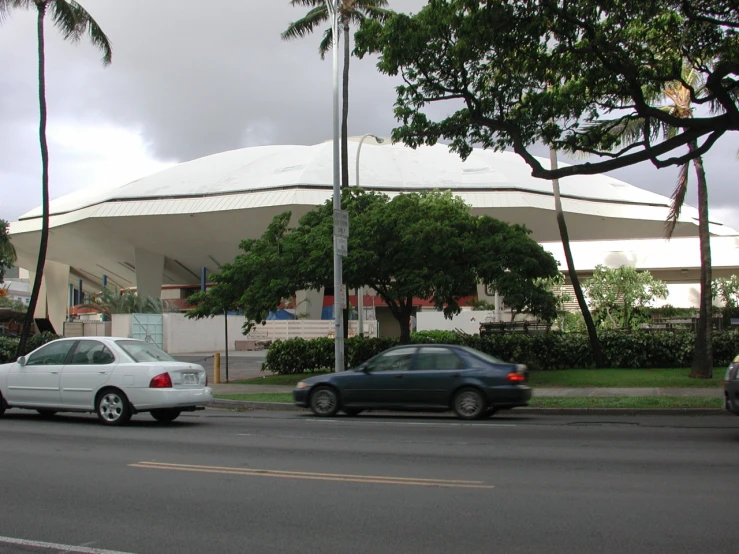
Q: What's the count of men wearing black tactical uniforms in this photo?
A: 0